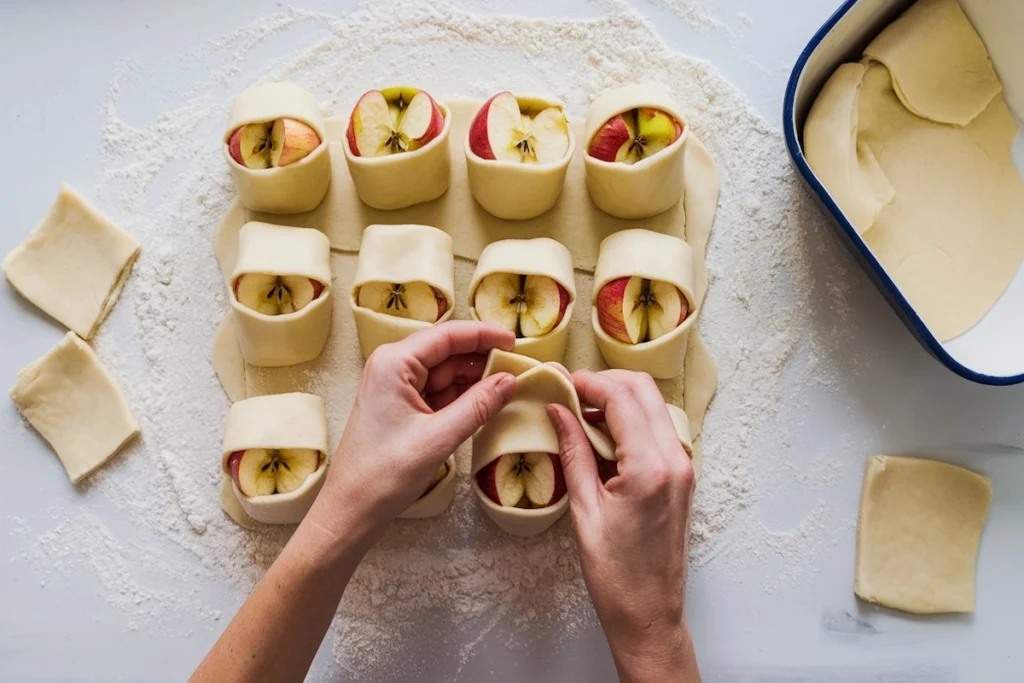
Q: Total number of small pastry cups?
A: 12